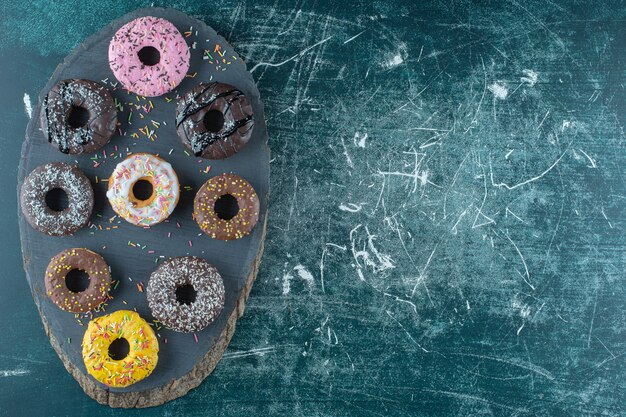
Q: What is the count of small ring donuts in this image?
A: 9